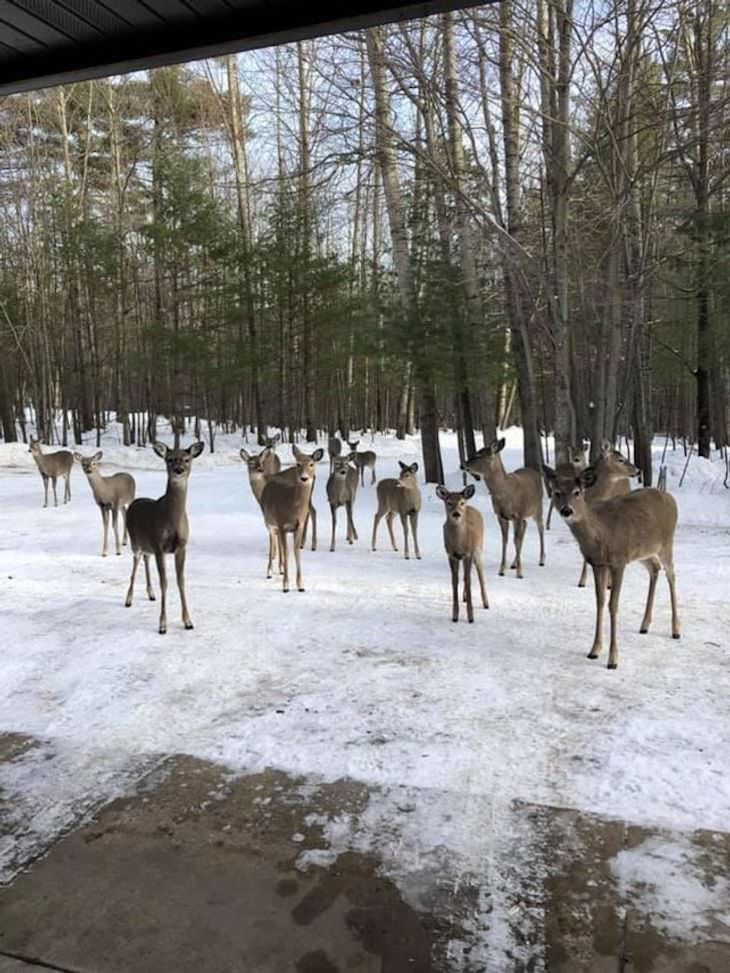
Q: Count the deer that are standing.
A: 15